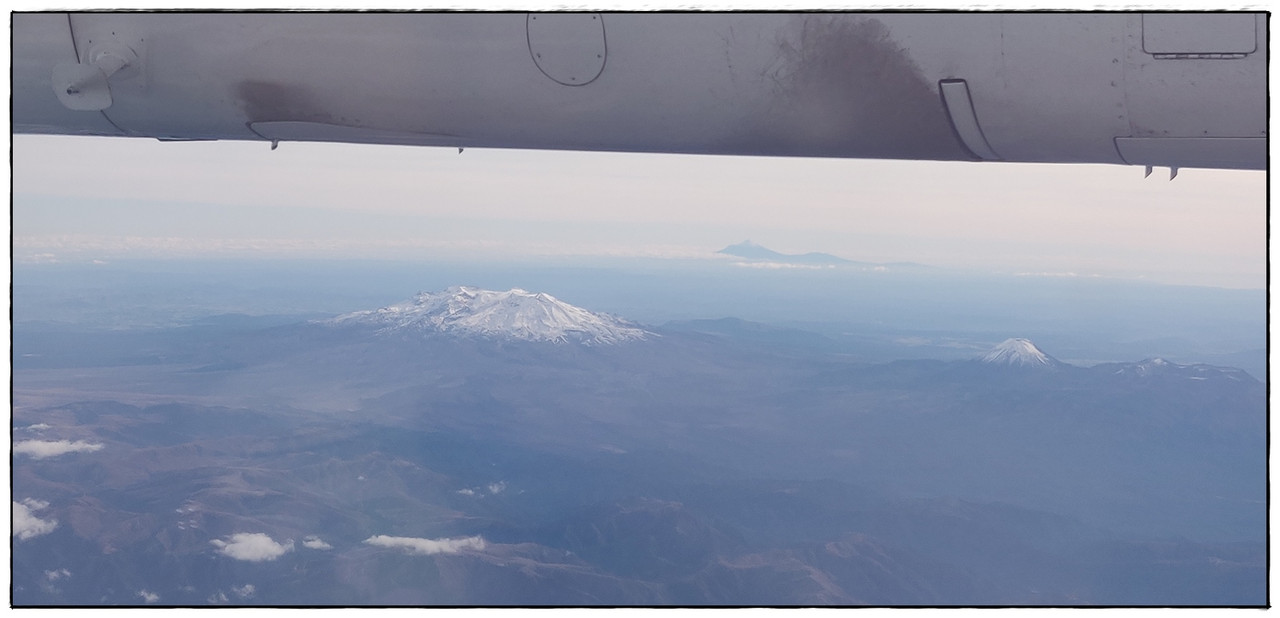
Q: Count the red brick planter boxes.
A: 0